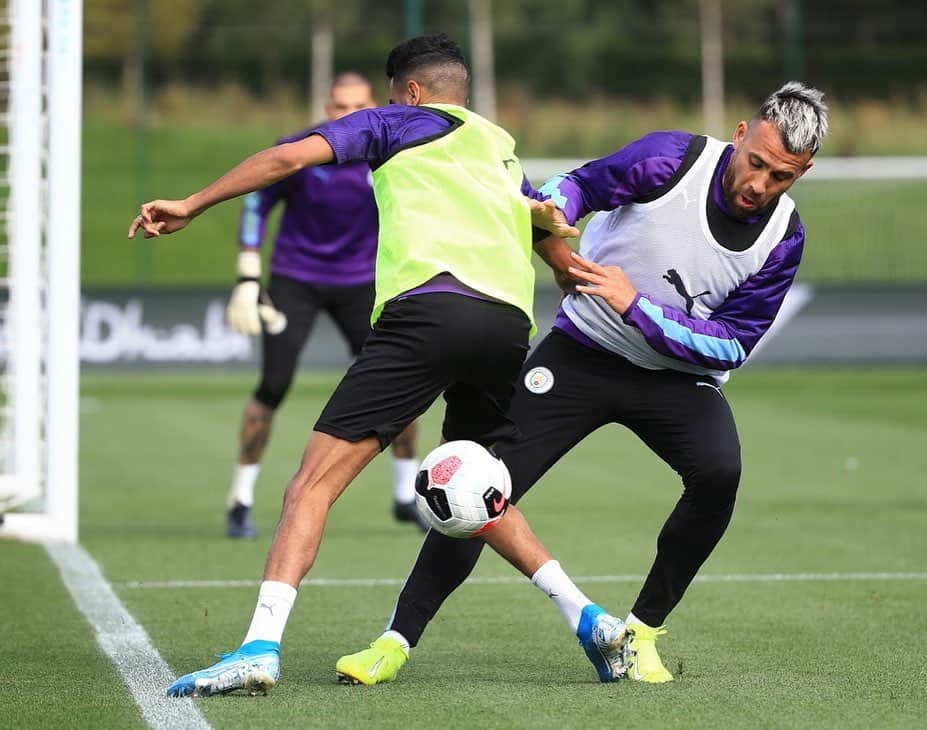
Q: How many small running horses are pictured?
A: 0